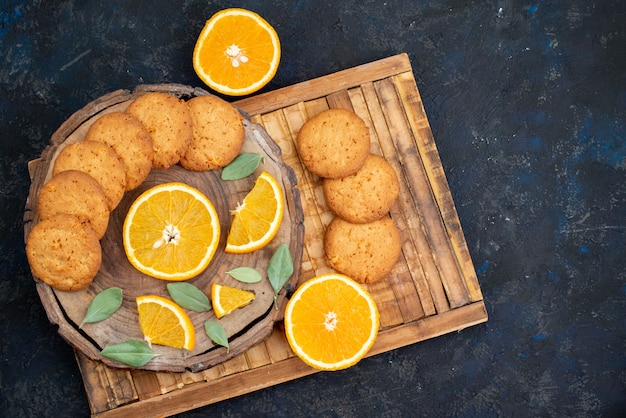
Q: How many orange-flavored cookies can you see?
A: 9